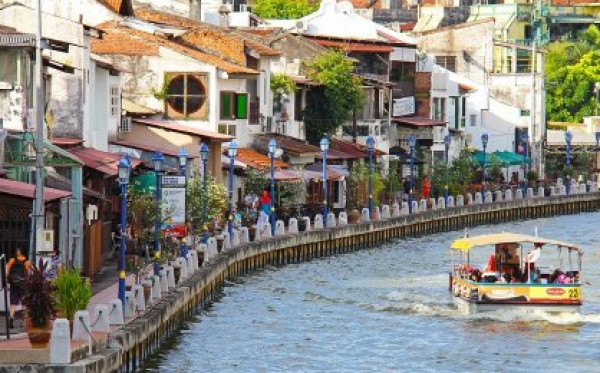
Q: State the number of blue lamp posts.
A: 14